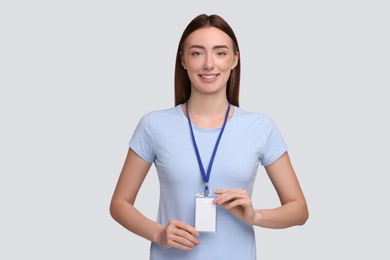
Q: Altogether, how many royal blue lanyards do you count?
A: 1